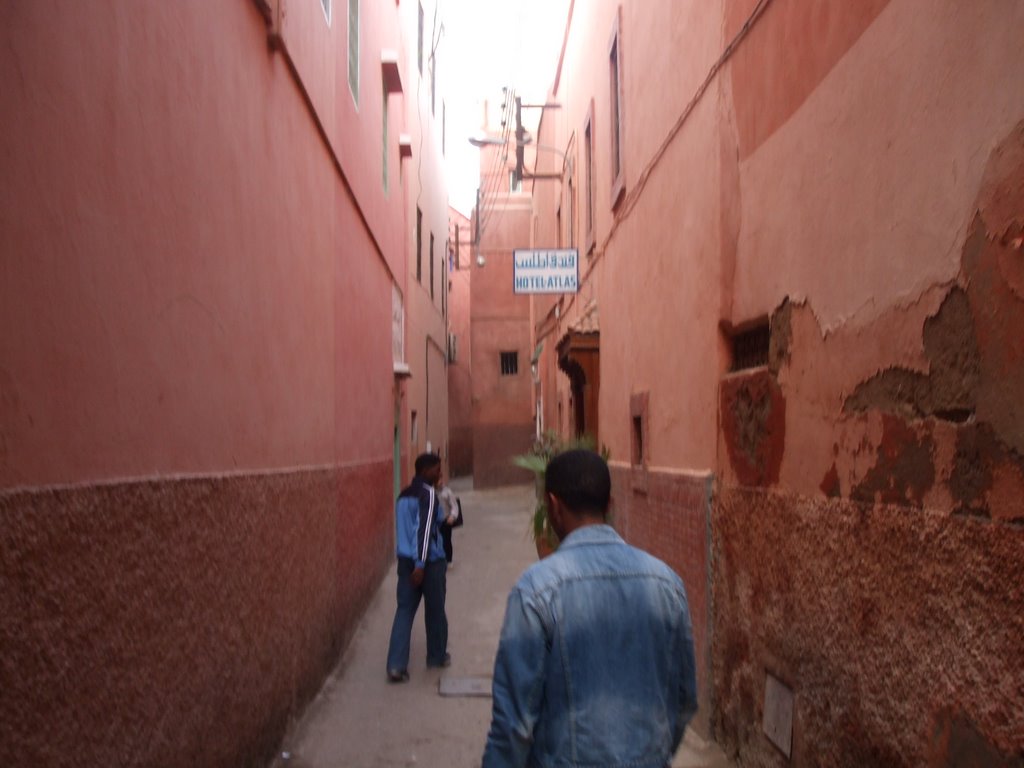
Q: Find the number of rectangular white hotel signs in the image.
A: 1